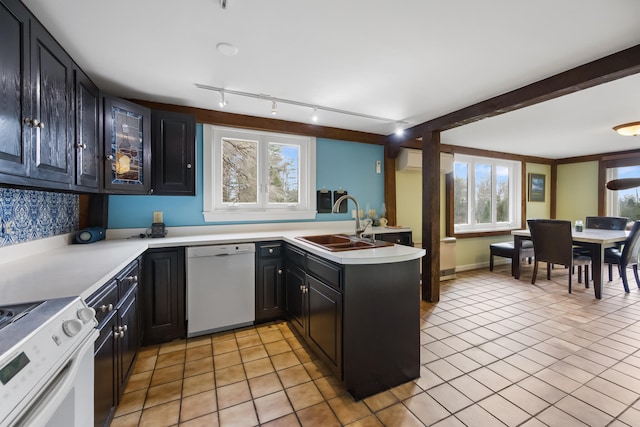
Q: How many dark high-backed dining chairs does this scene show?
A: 3